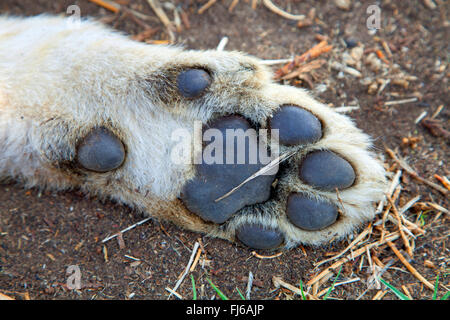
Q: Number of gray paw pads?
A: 7